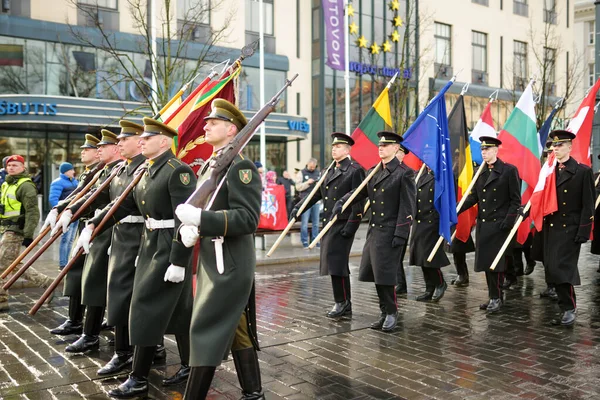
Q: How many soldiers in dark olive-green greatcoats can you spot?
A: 5